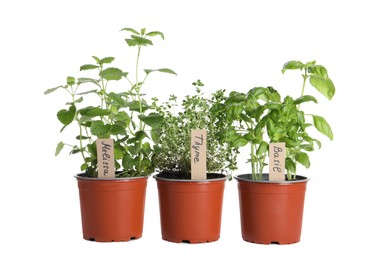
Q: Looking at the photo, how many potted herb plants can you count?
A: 3